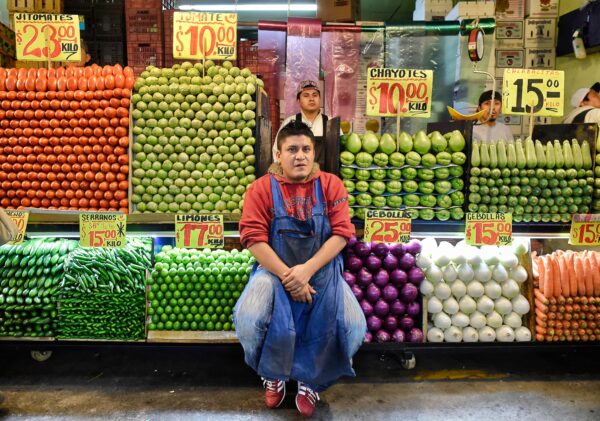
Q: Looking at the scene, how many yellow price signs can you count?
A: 10